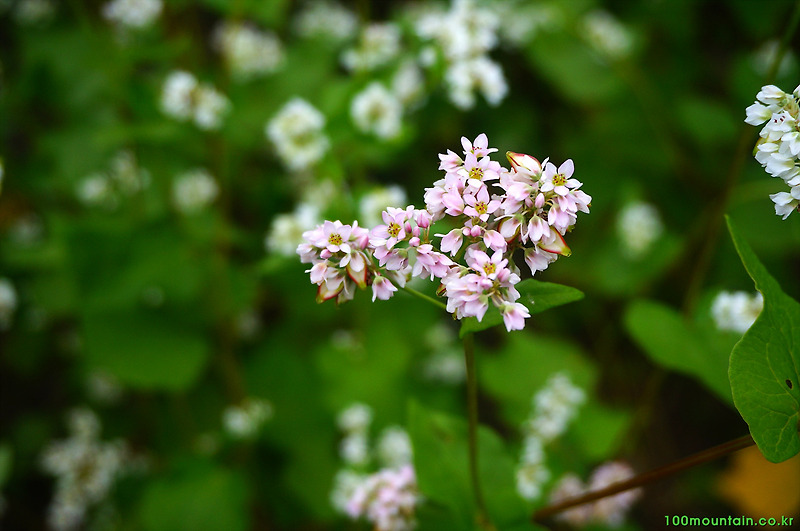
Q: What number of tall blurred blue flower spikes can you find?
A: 0